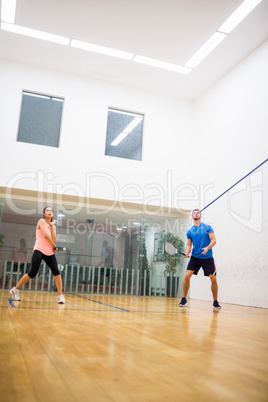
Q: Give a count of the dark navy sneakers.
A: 2